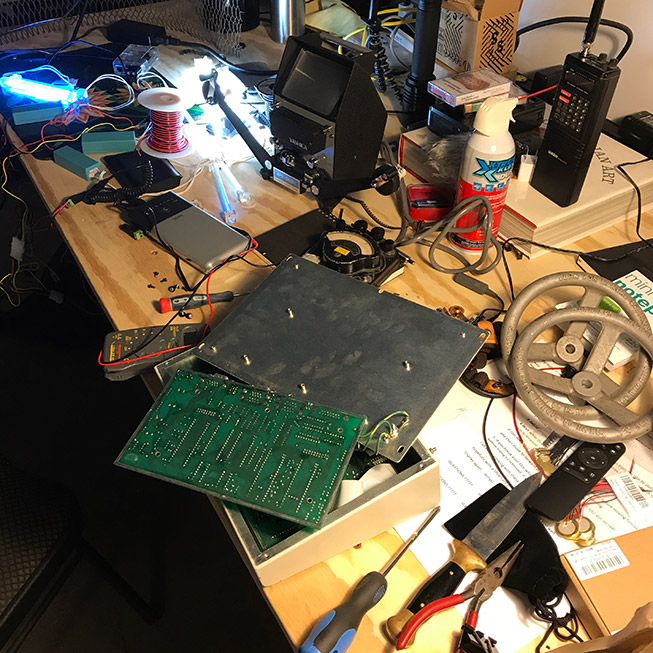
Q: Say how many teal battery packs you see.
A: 3